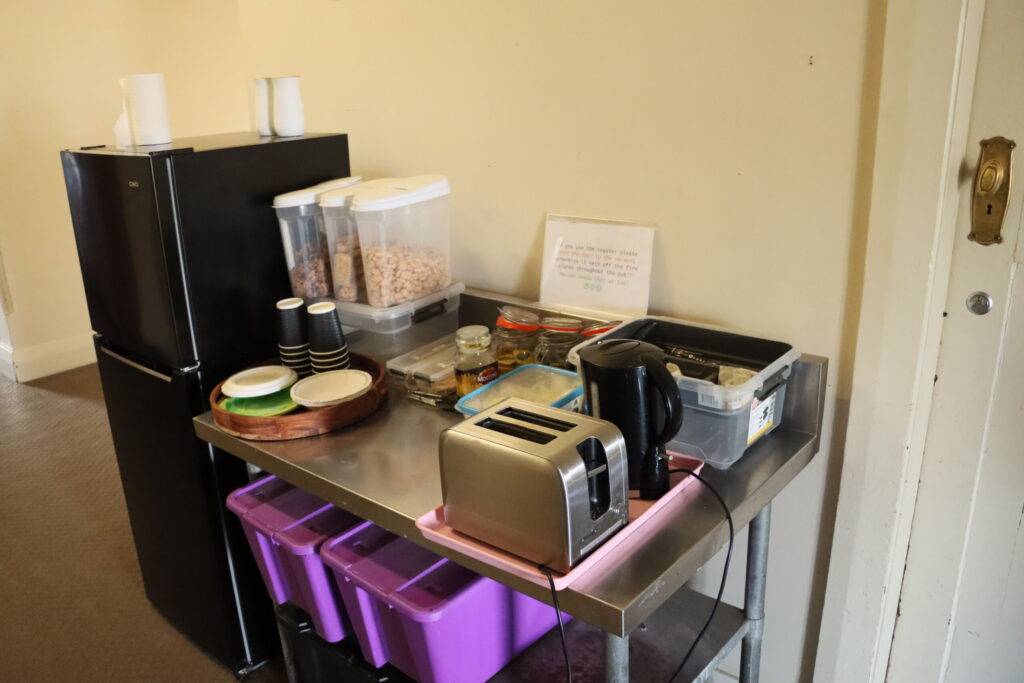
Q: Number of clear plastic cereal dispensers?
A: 3